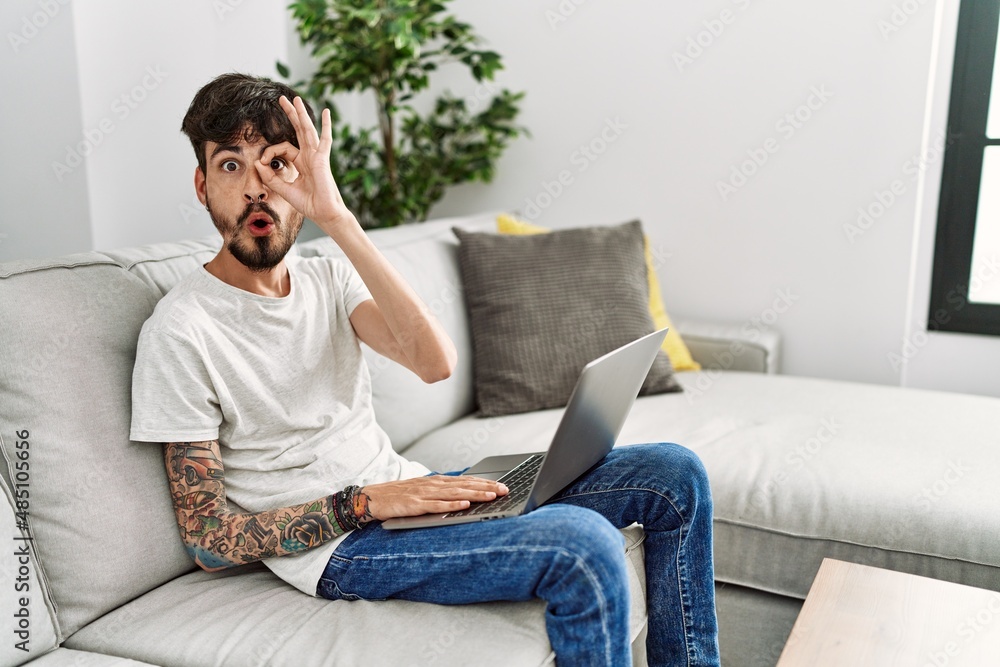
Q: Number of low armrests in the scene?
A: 1